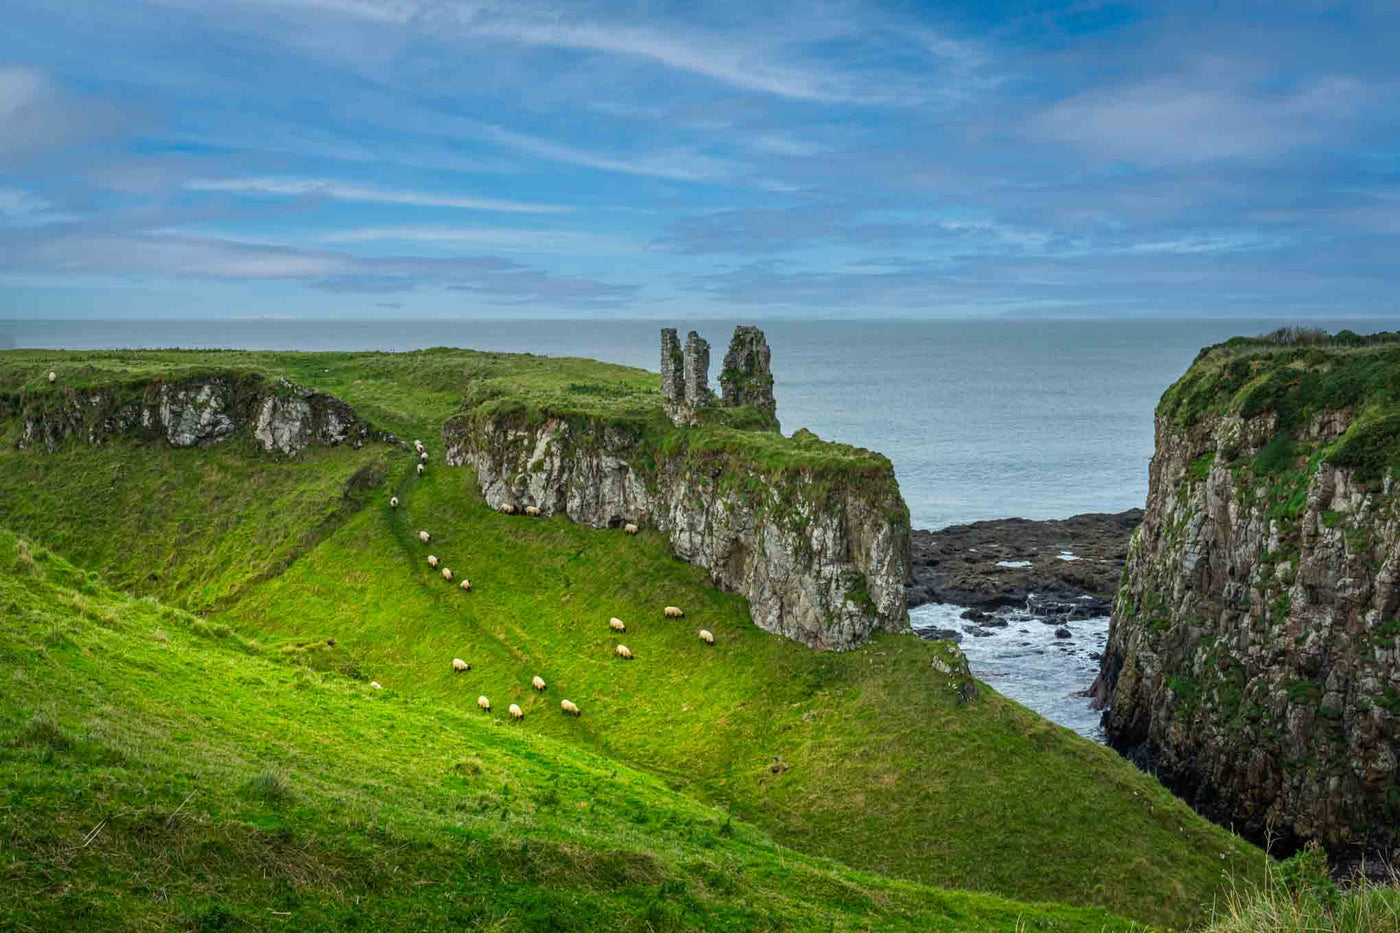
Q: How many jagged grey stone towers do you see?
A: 3